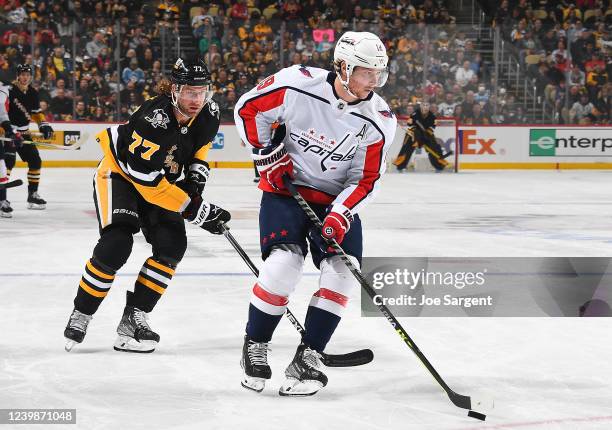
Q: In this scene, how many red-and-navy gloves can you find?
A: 2